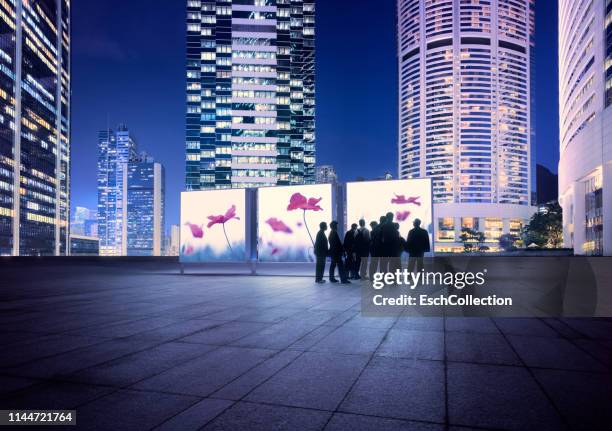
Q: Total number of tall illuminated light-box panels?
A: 3